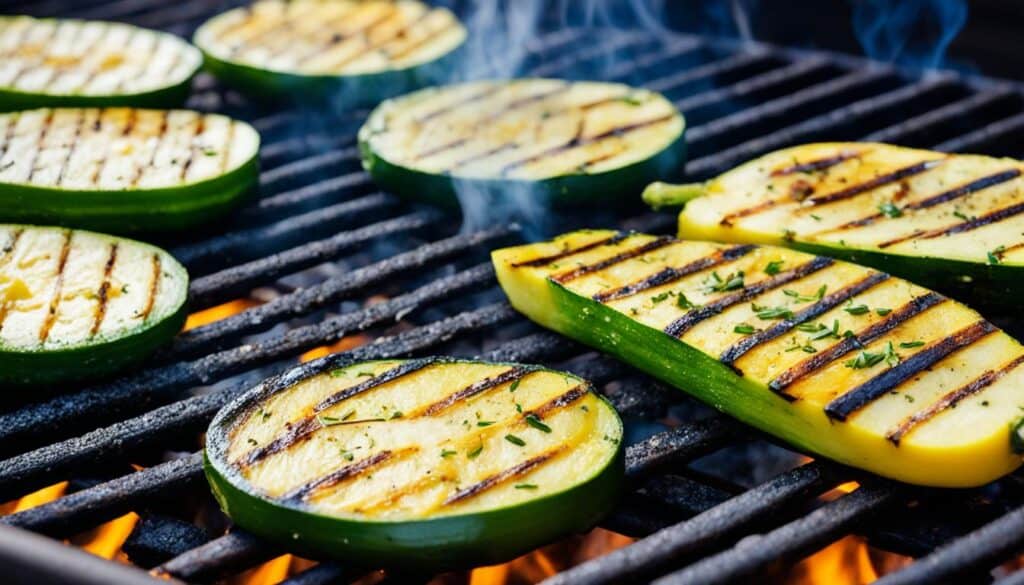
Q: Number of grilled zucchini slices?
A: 8